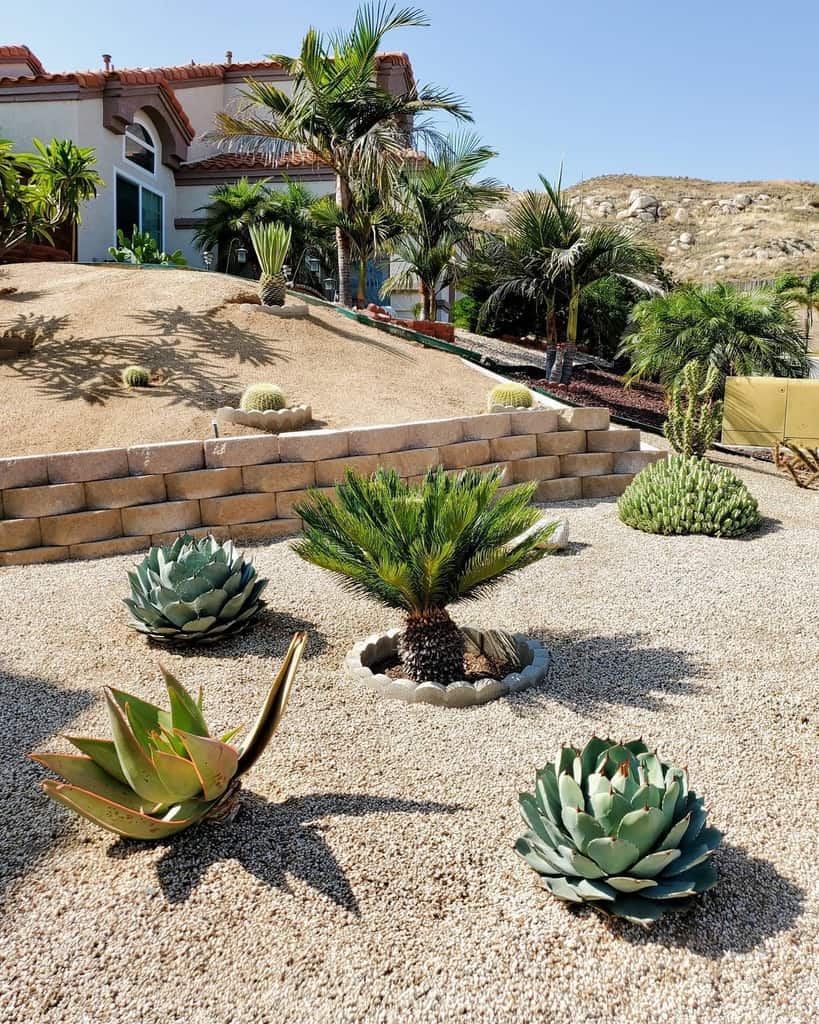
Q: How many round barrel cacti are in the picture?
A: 3